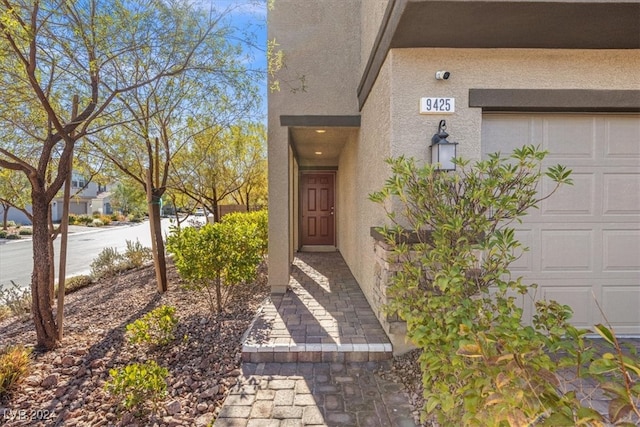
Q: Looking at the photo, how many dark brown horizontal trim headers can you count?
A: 2